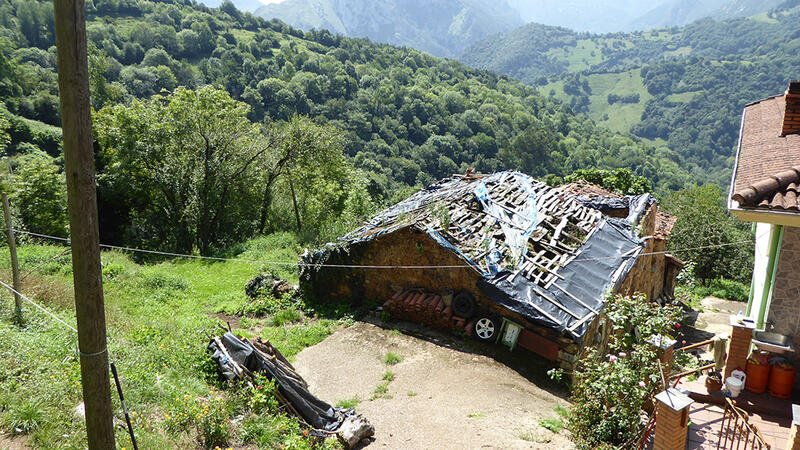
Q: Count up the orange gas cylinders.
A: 2